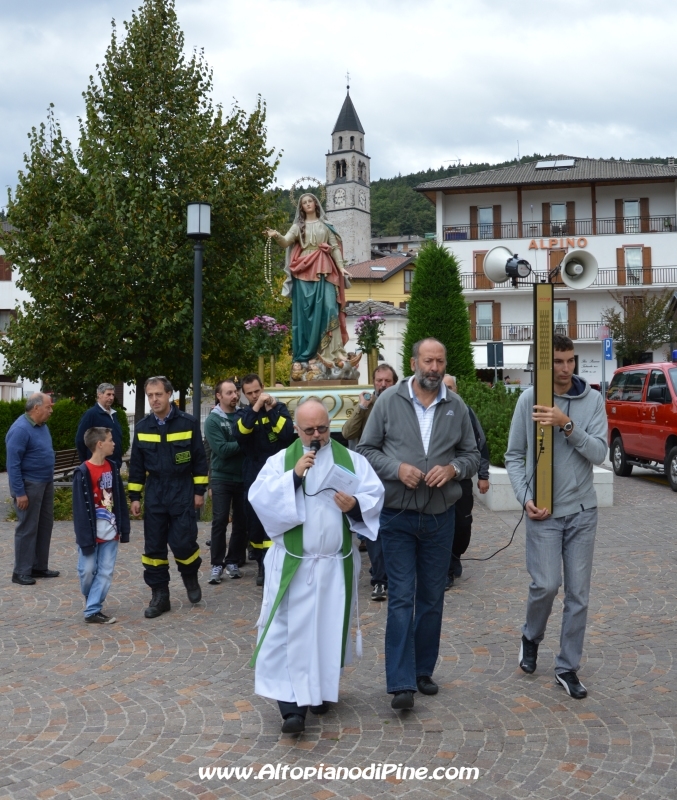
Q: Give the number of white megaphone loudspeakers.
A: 2